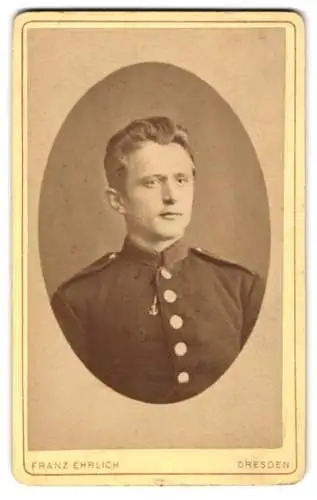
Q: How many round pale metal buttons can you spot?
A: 5